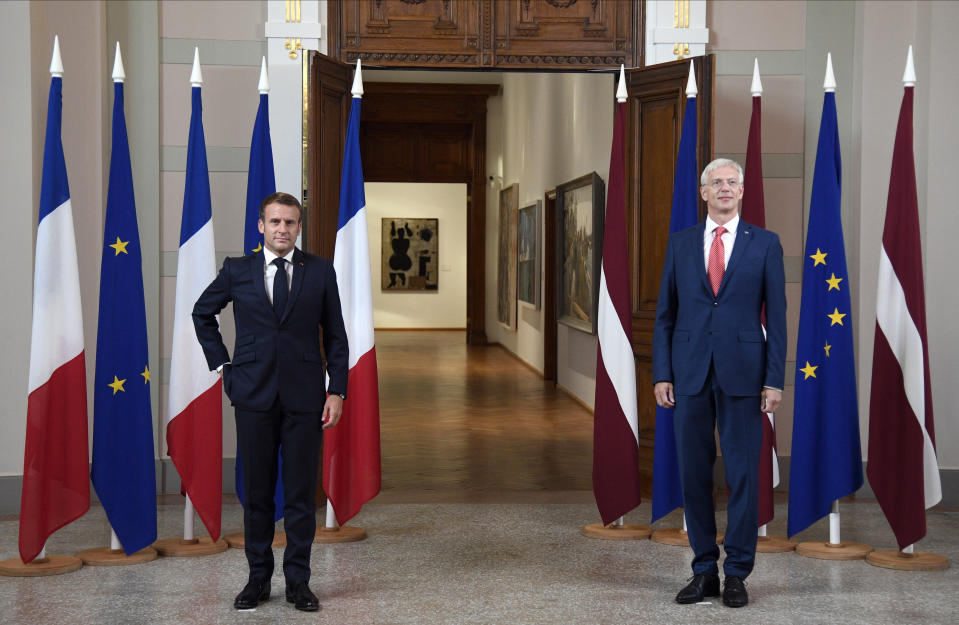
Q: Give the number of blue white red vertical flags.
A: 3